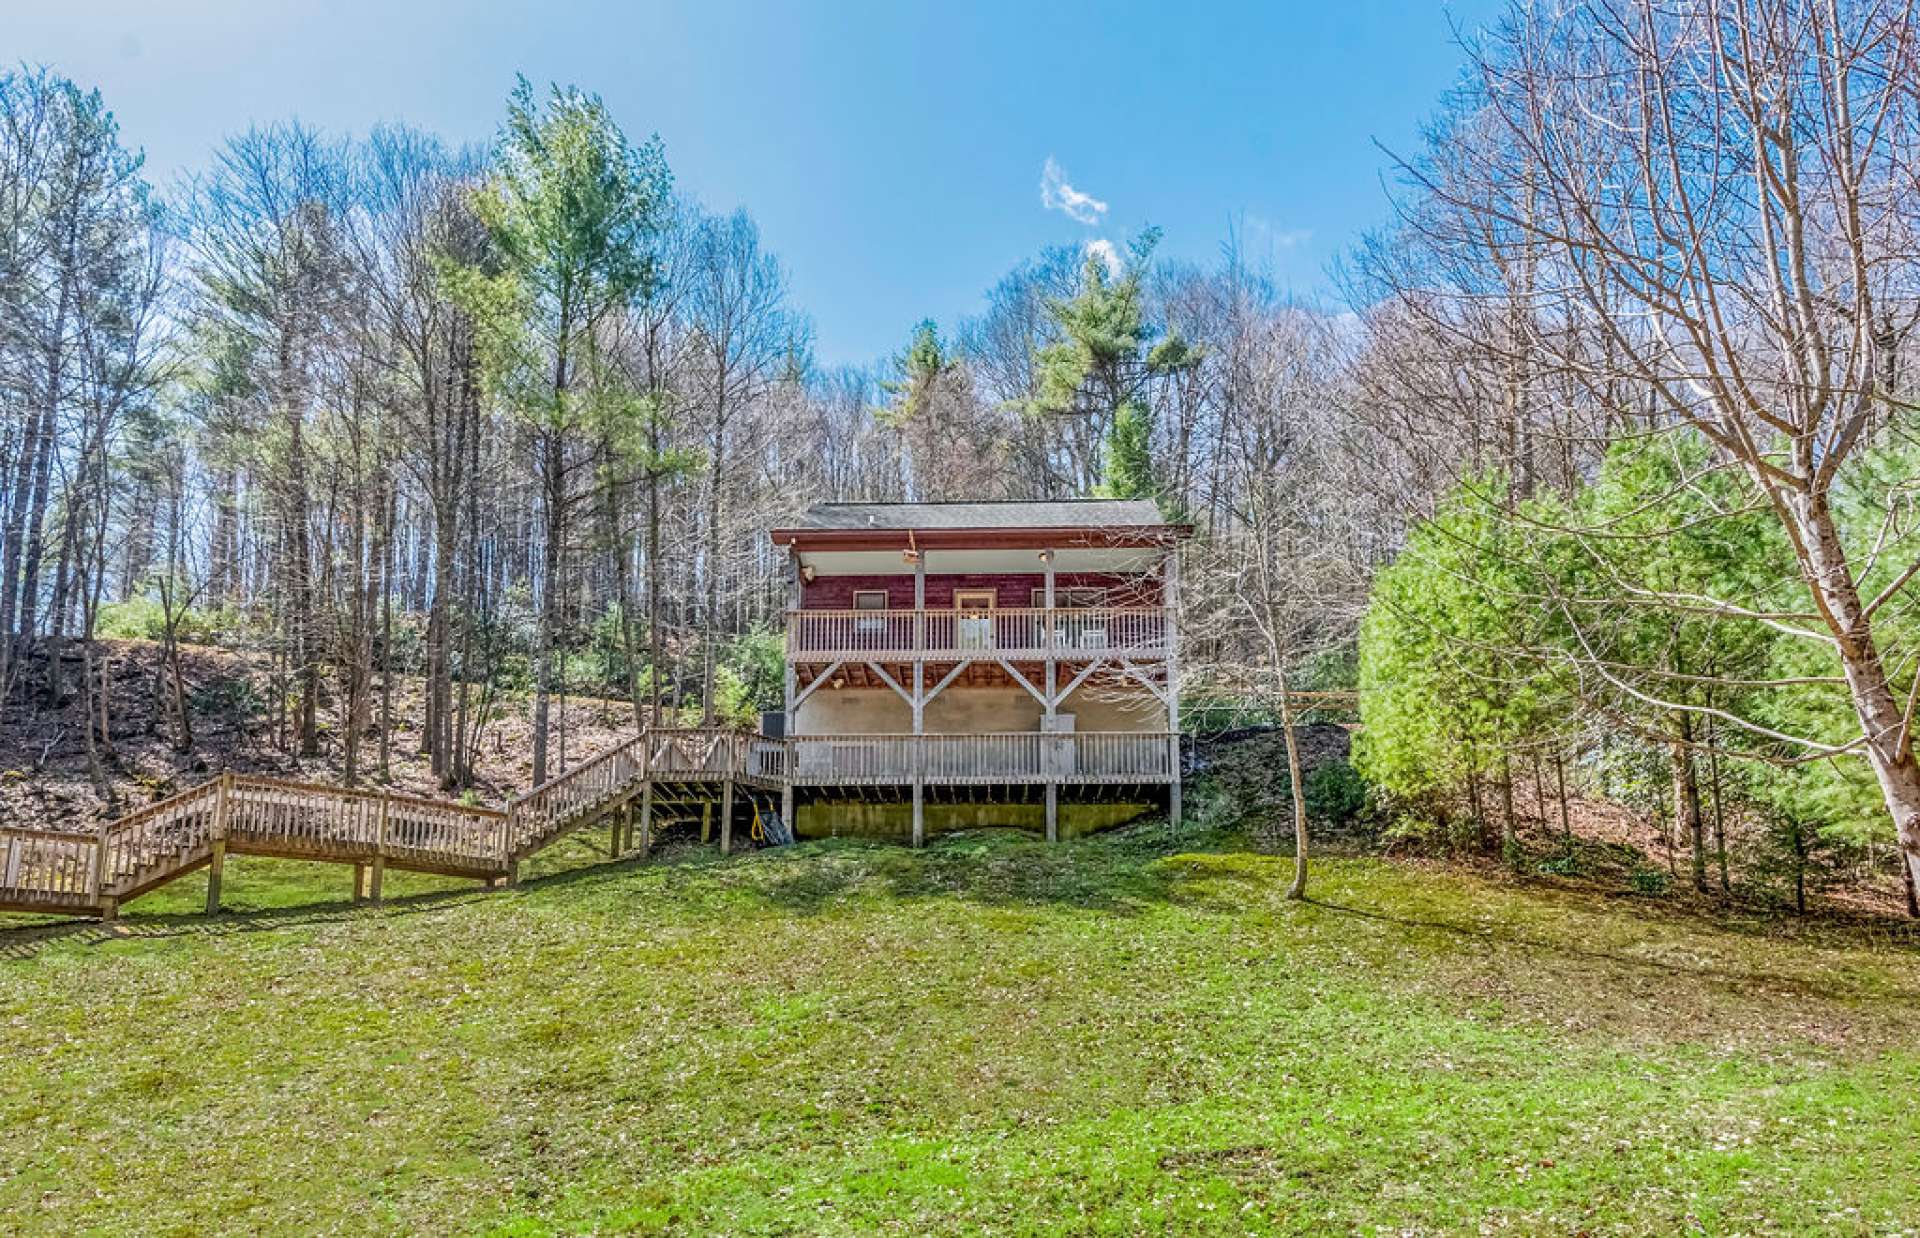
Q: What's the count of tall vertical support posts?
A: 4